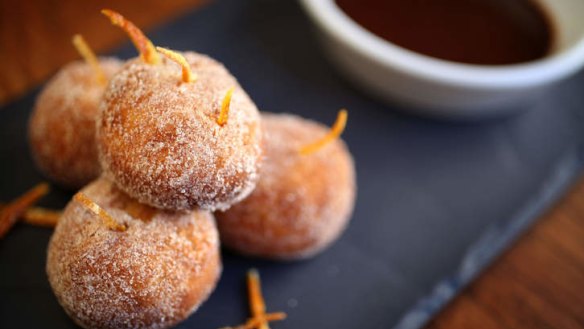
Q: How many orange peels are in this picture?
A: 10